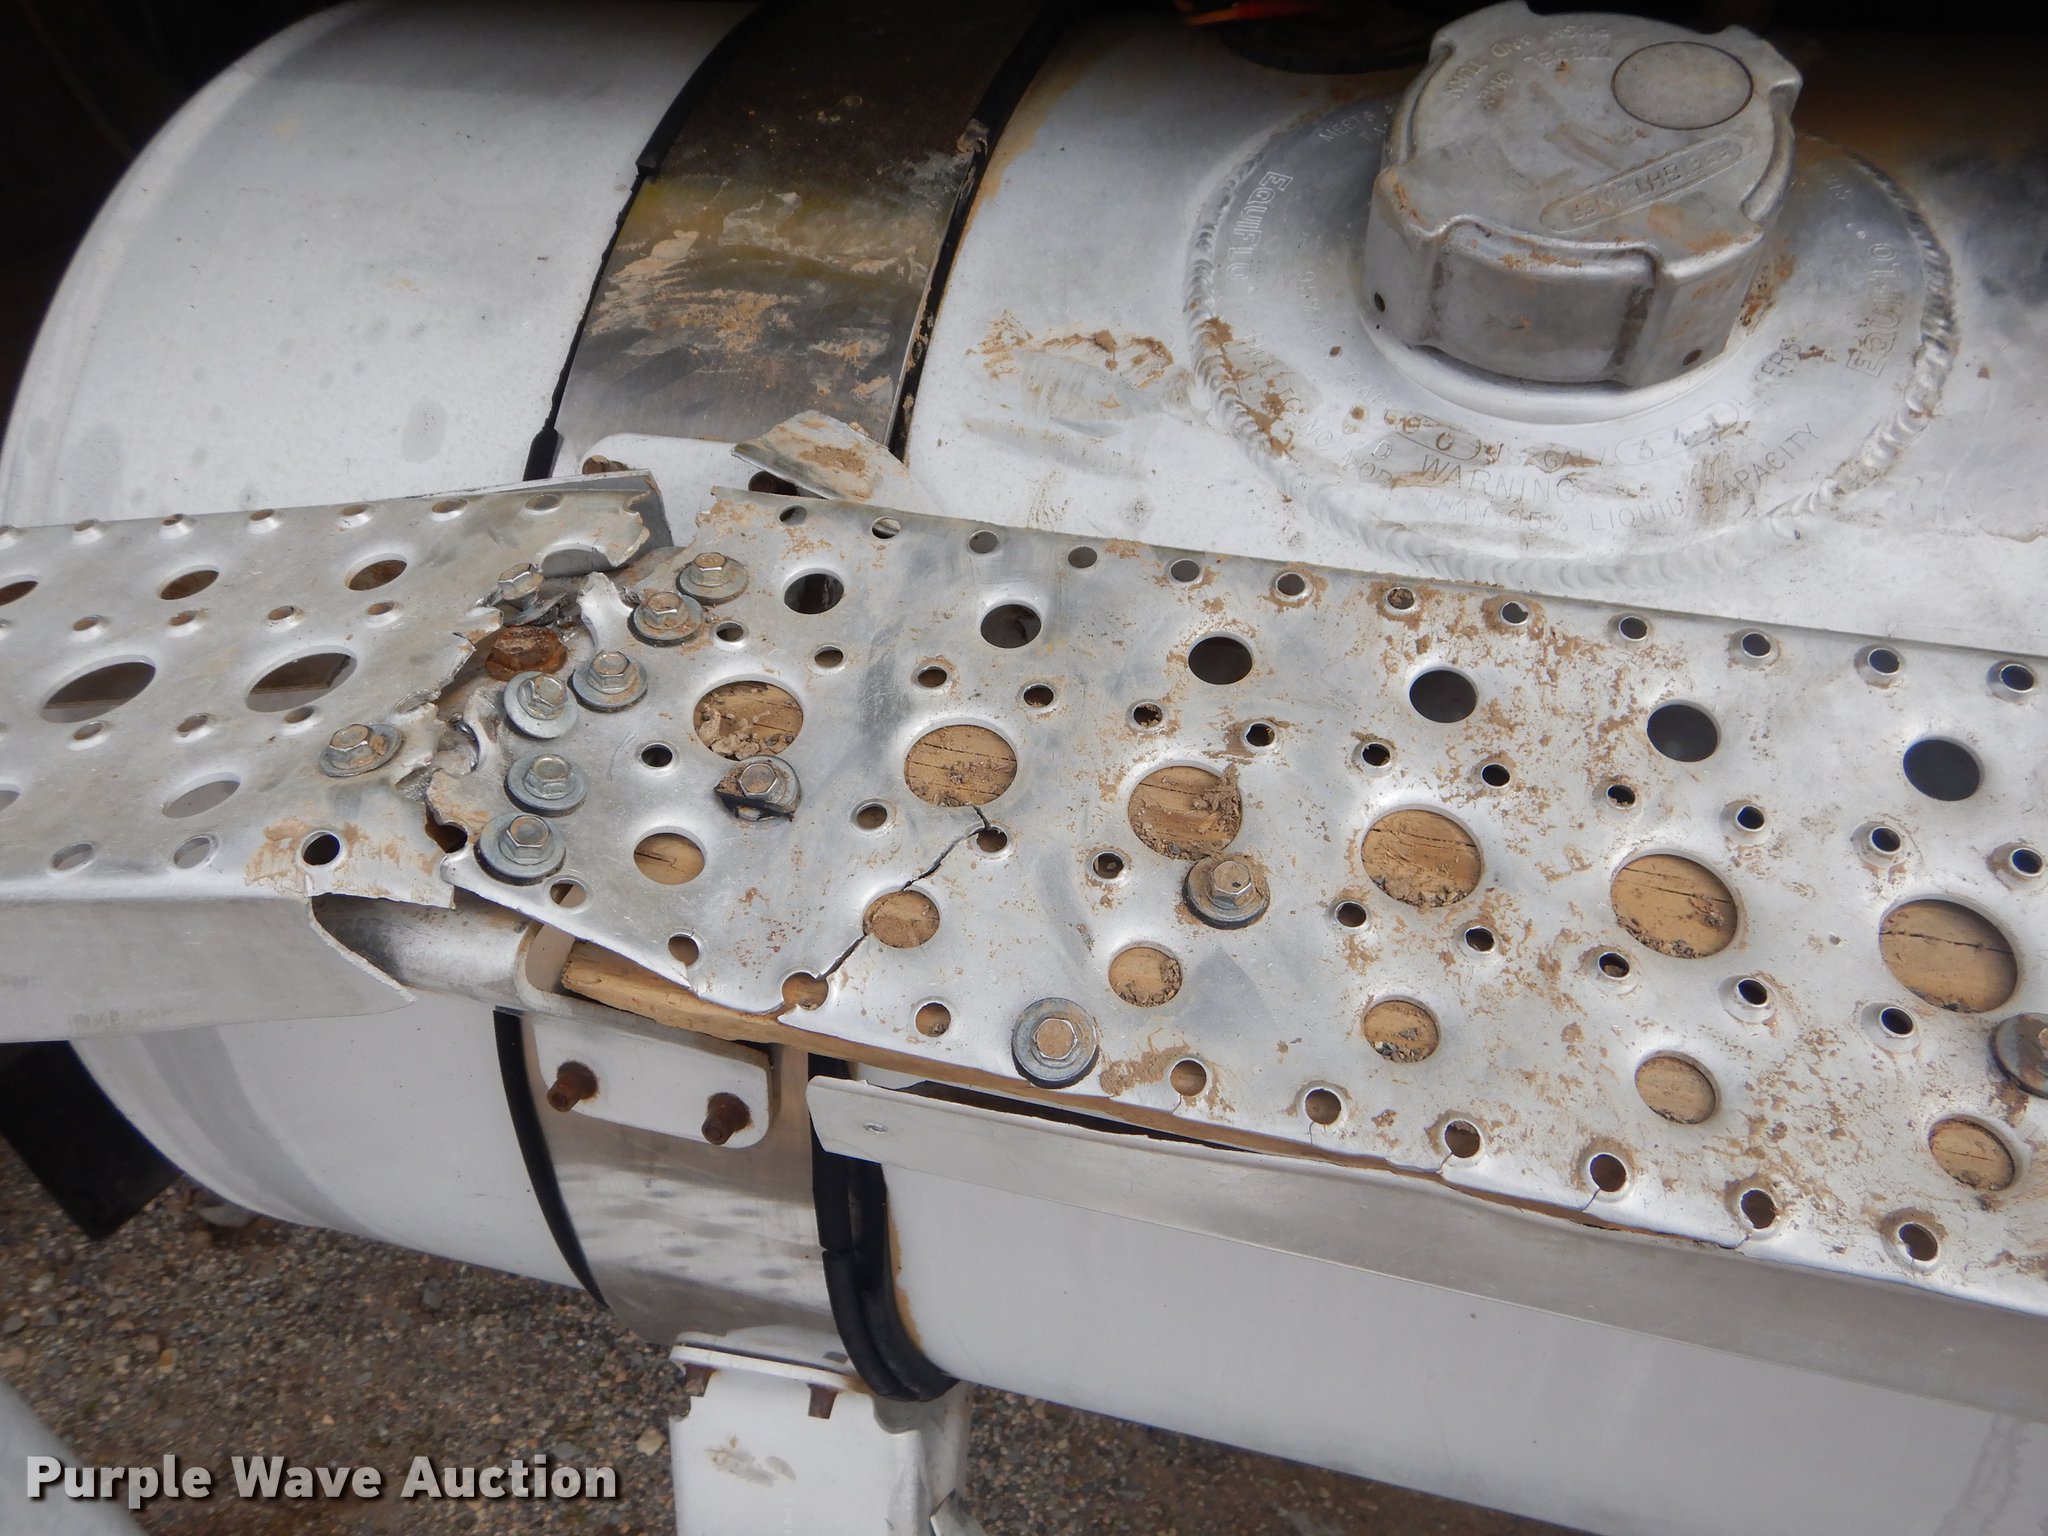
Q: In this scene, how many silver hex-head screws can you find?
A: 12